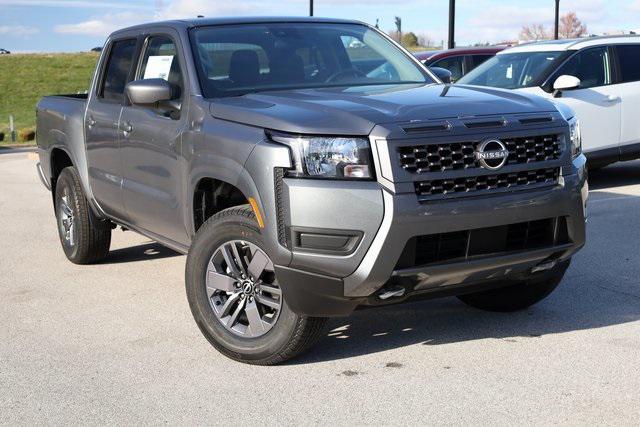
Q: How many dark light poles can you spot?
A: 3